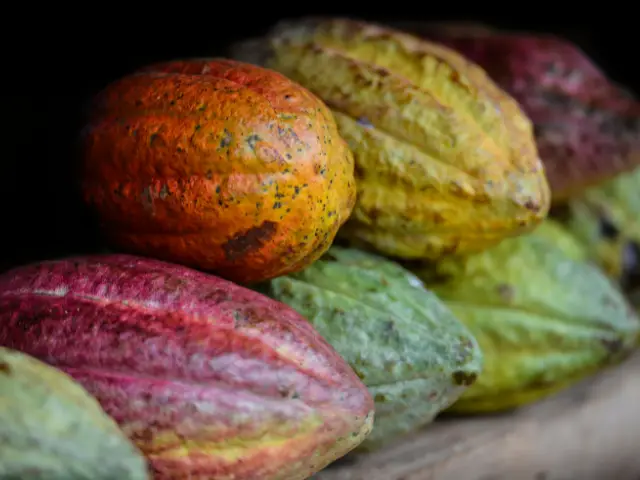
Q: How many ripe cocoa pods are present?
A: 2